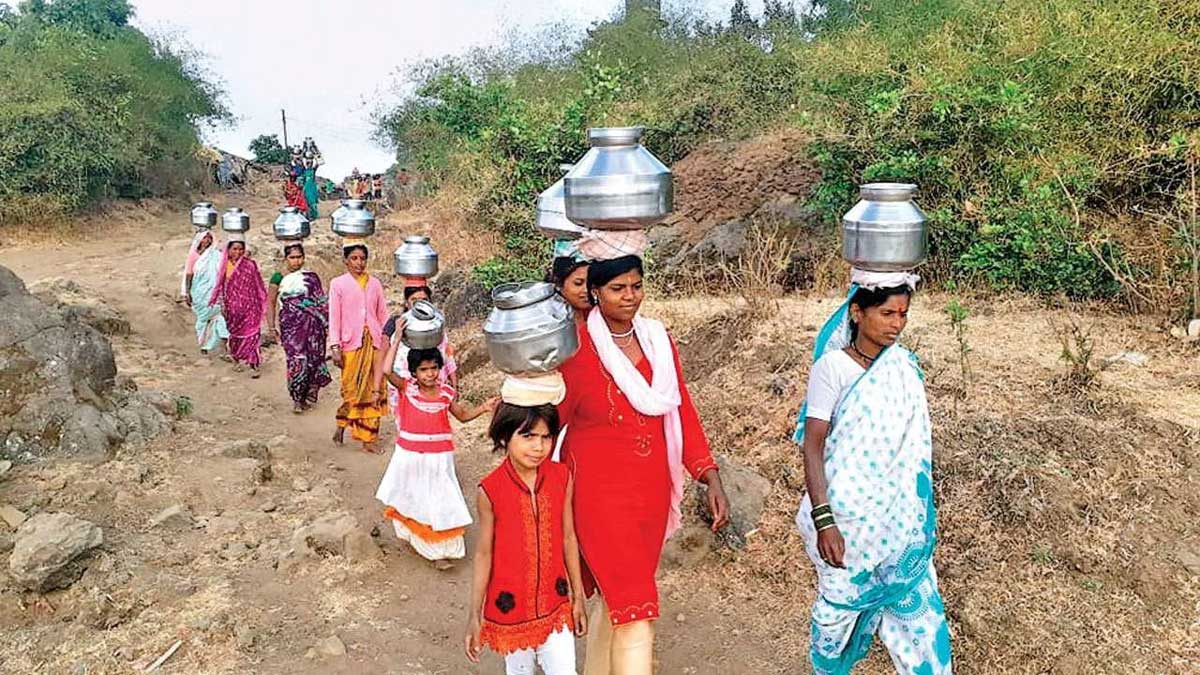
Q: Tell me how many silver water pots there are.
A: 10